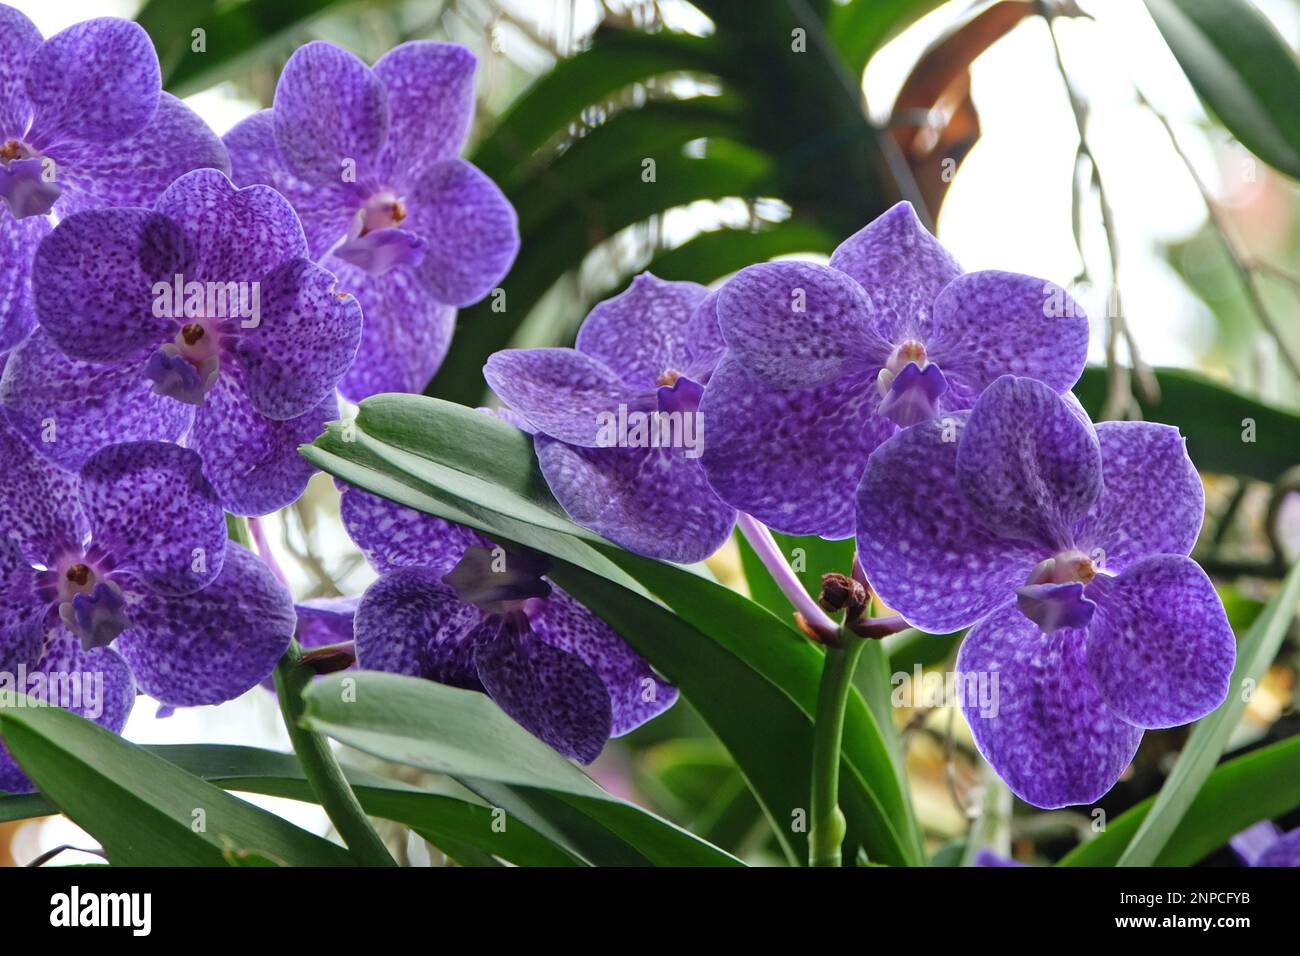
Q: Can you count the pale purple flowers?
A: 8